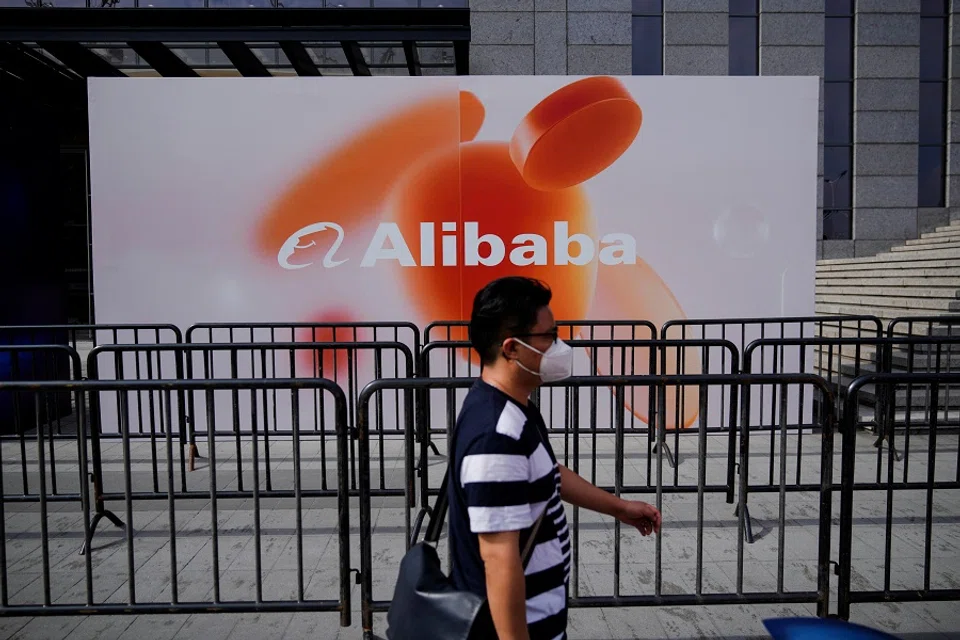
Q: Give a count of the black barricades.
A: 12